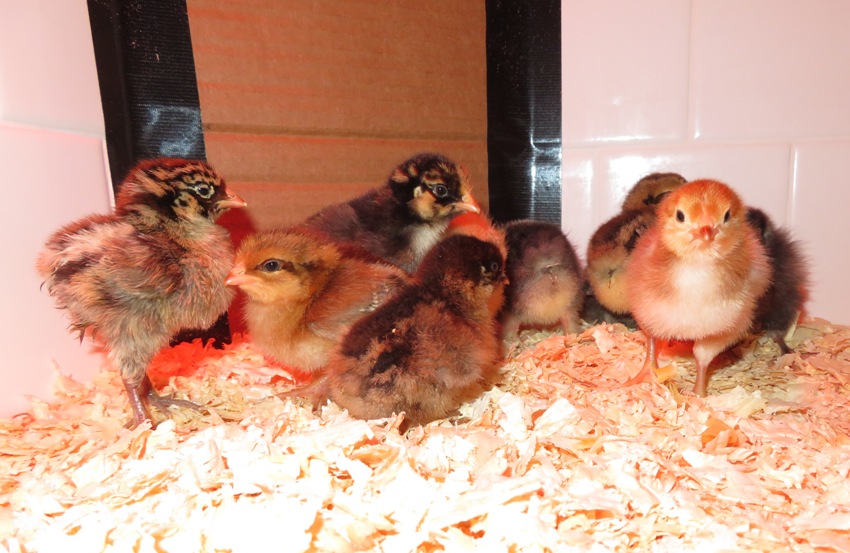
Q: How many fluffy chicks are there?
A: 9